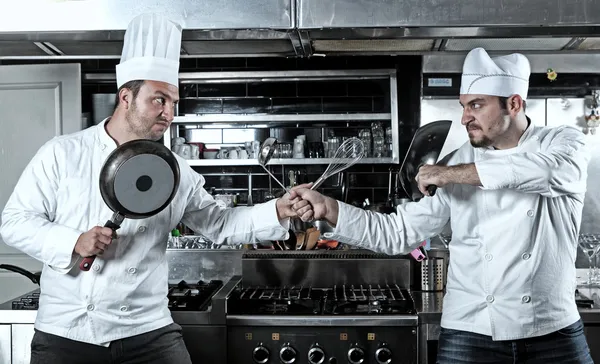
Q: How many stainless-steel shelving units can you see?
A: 1